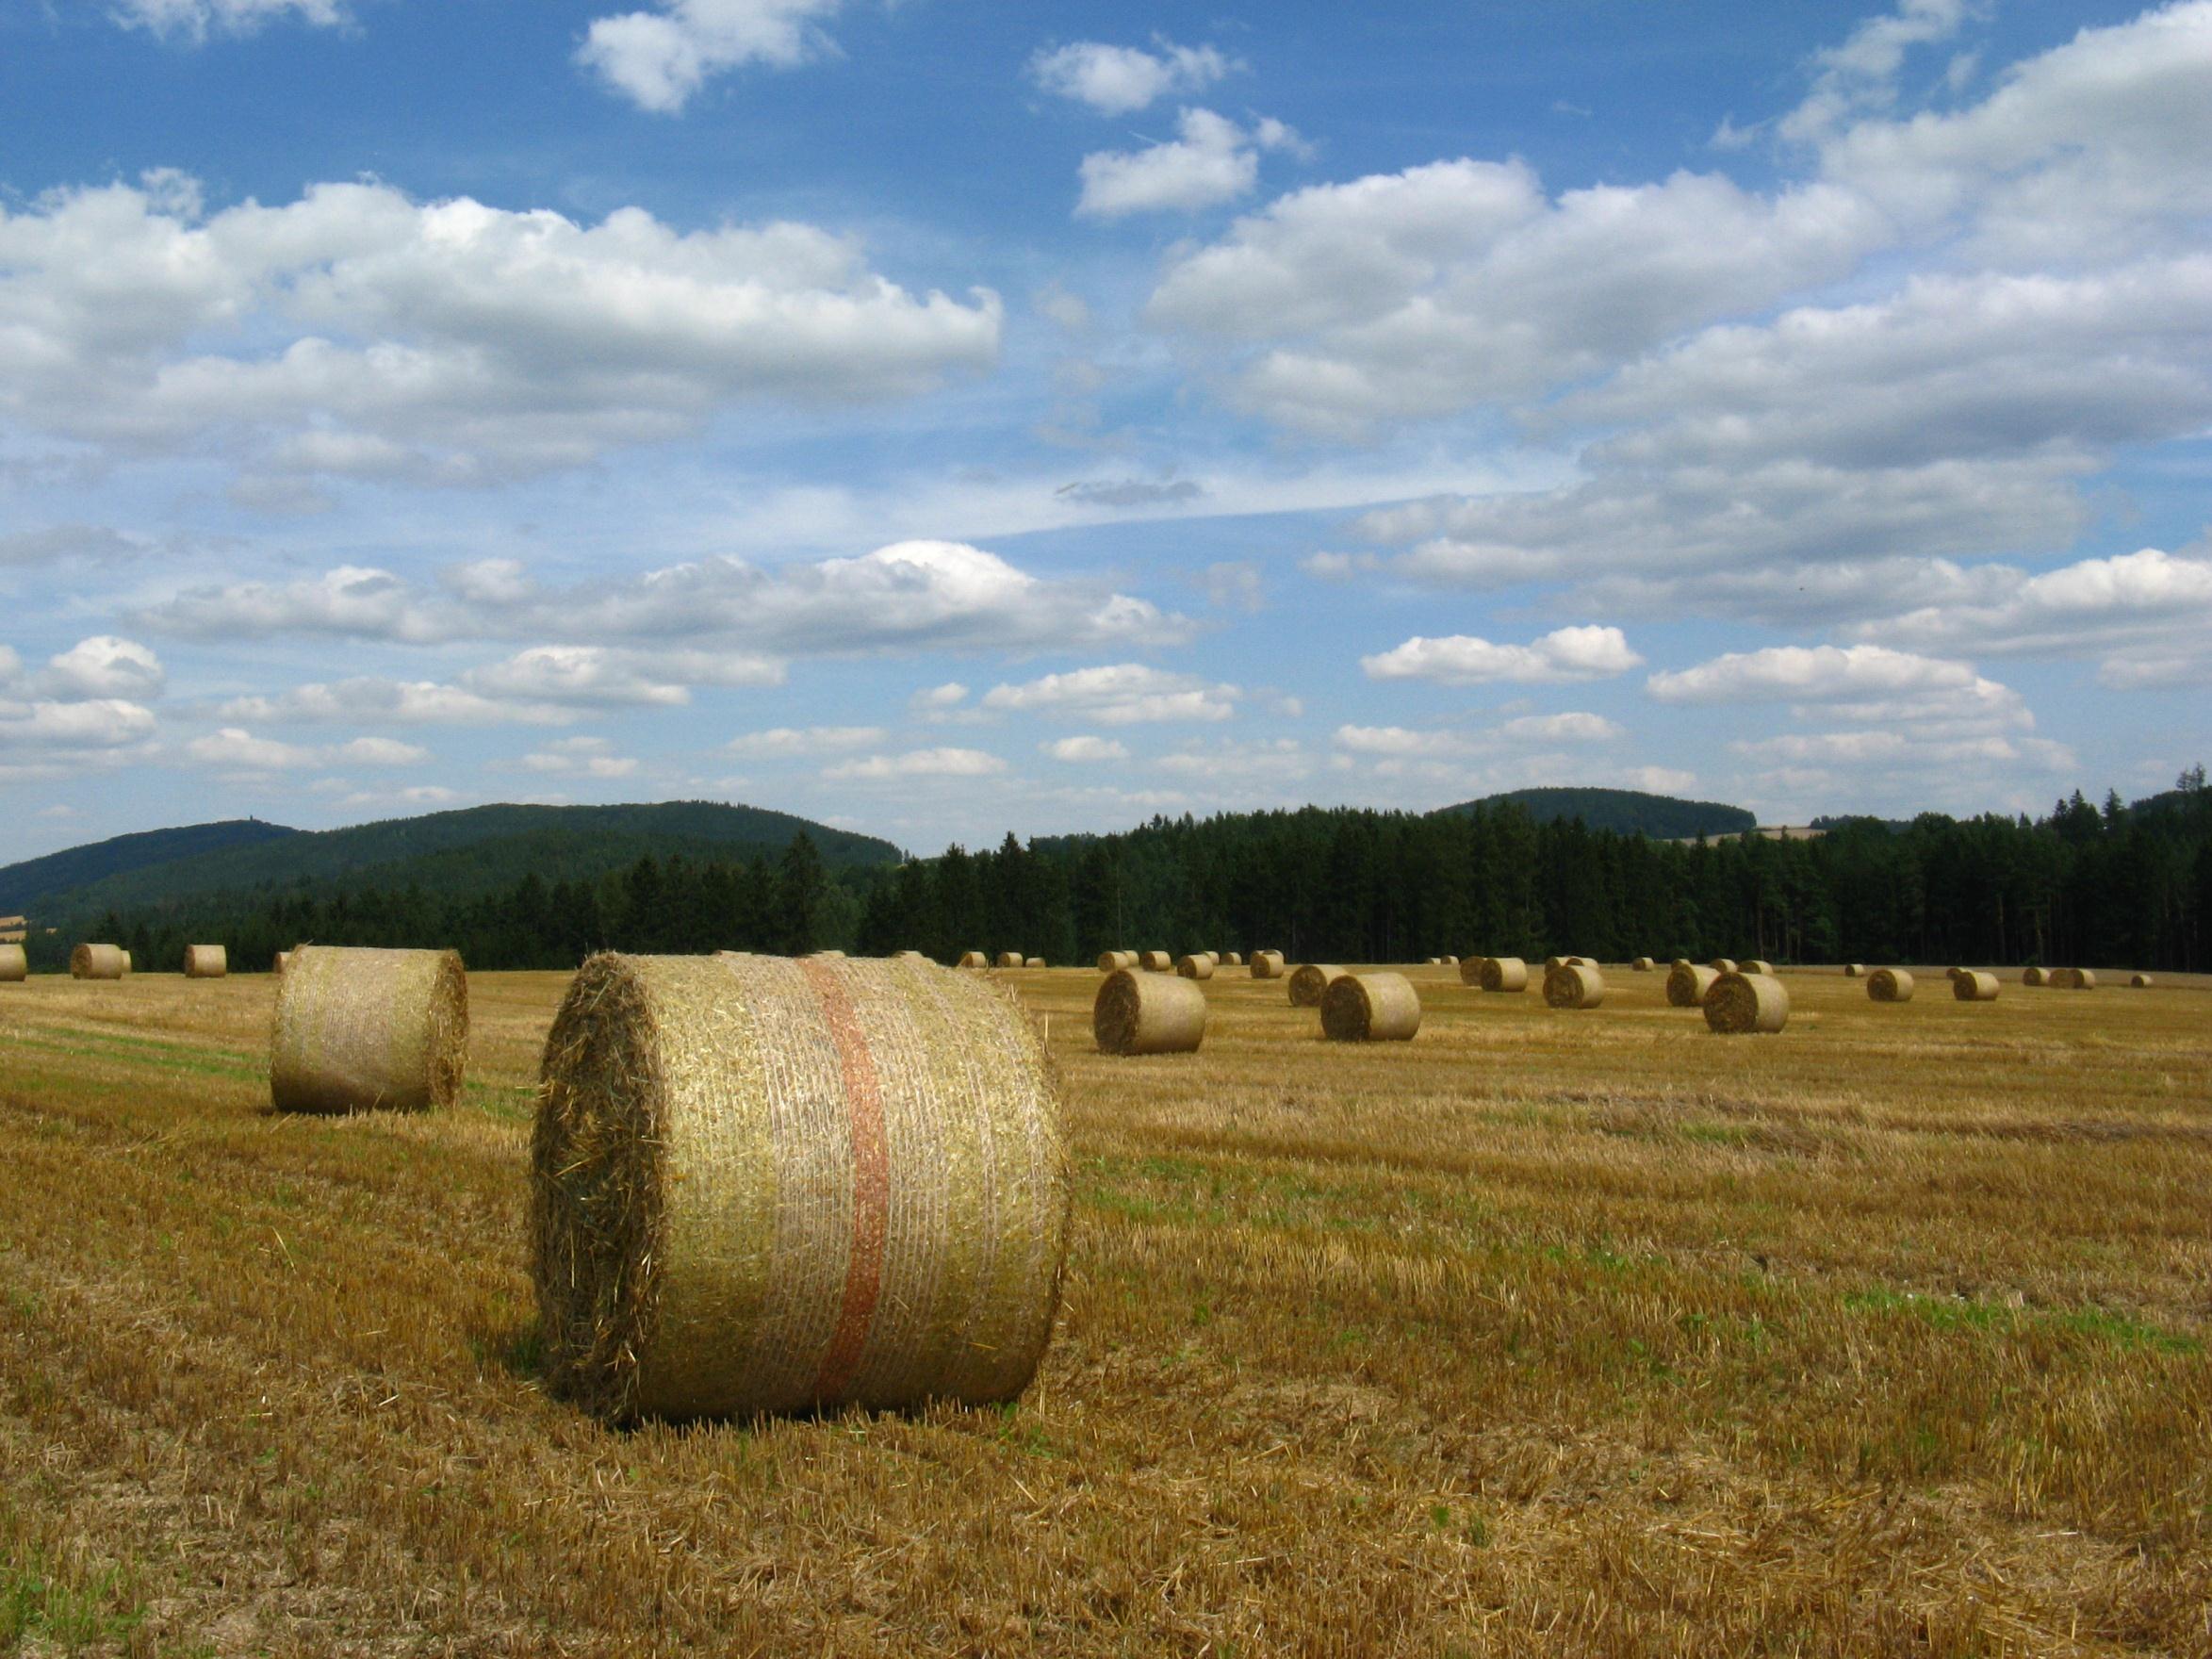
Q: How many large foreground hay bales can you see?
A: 2